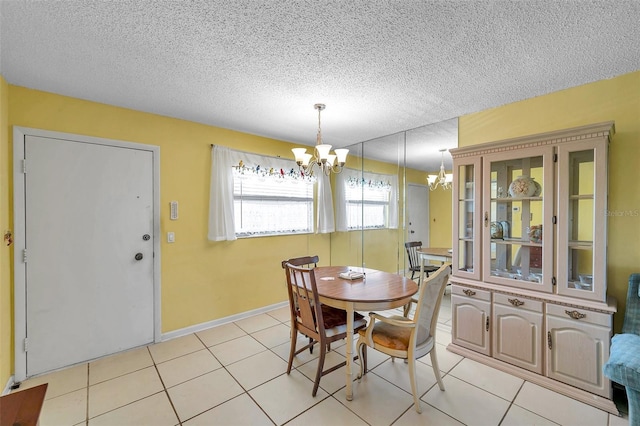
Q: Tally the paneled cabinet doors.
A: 3